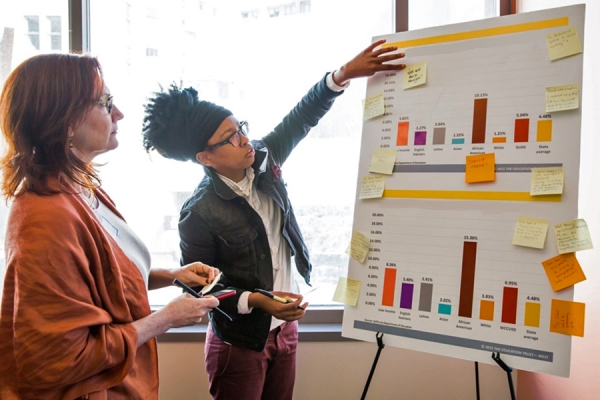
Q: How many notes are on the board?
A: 14